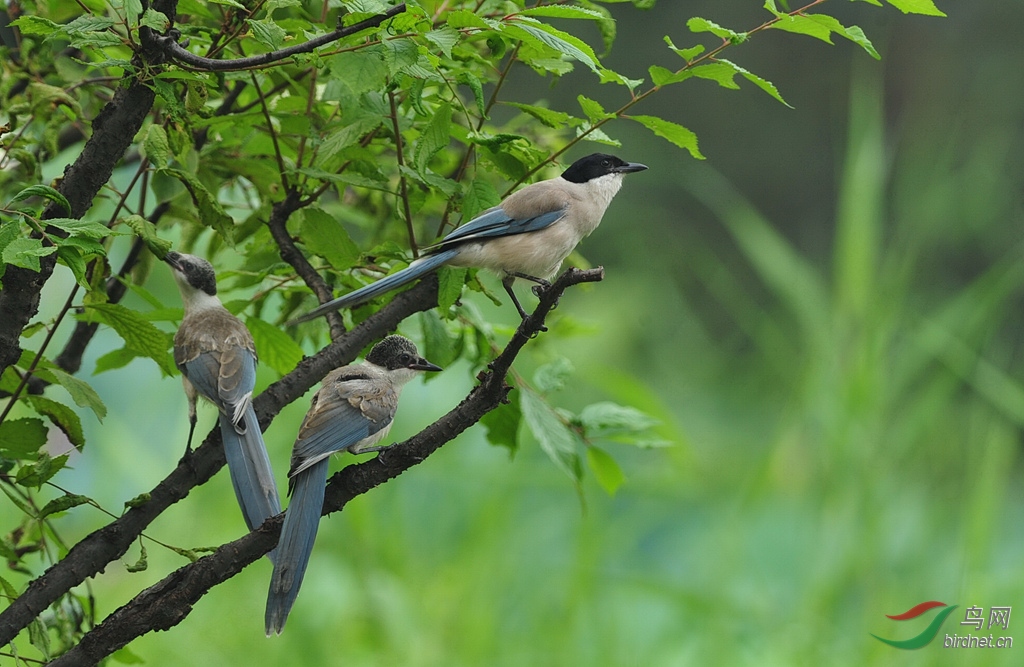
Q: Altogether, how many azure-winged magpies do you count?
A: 3